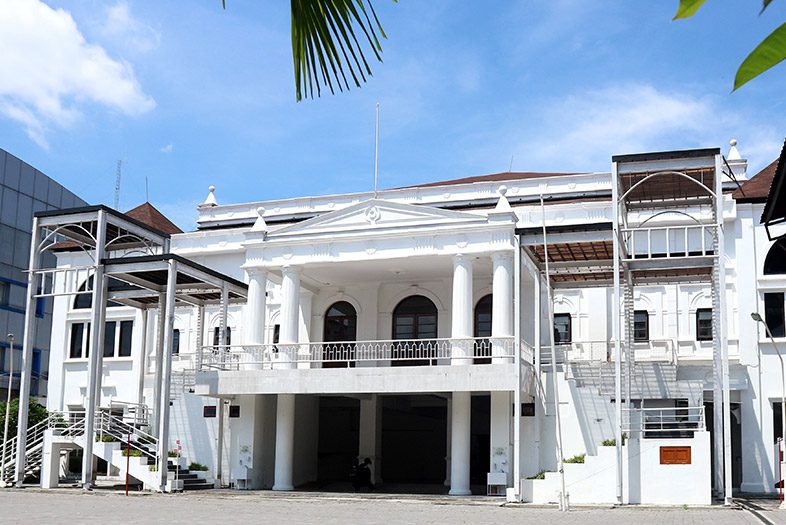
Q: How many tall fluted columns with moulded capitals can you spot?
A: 4